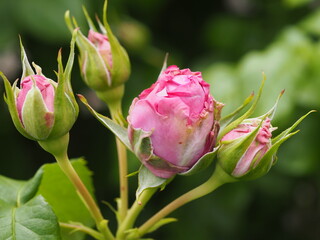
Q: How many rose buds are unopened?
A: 3